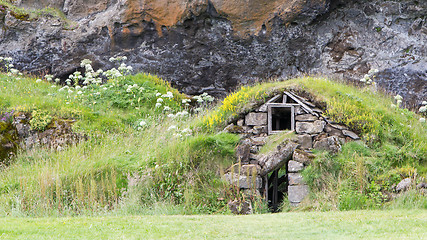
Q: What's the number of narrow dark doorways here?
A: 1